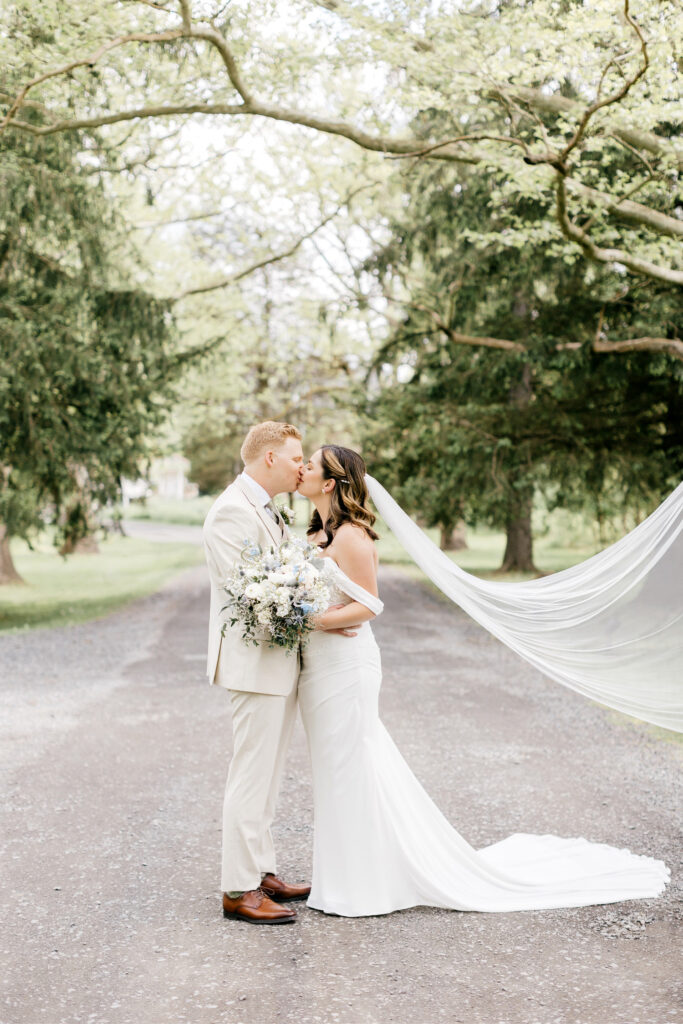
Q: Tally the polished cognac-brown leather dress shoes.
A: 2